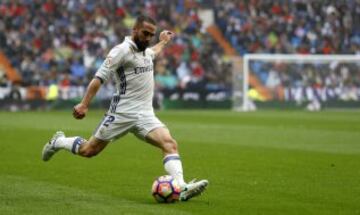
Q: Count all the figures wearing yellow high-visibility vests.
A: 2